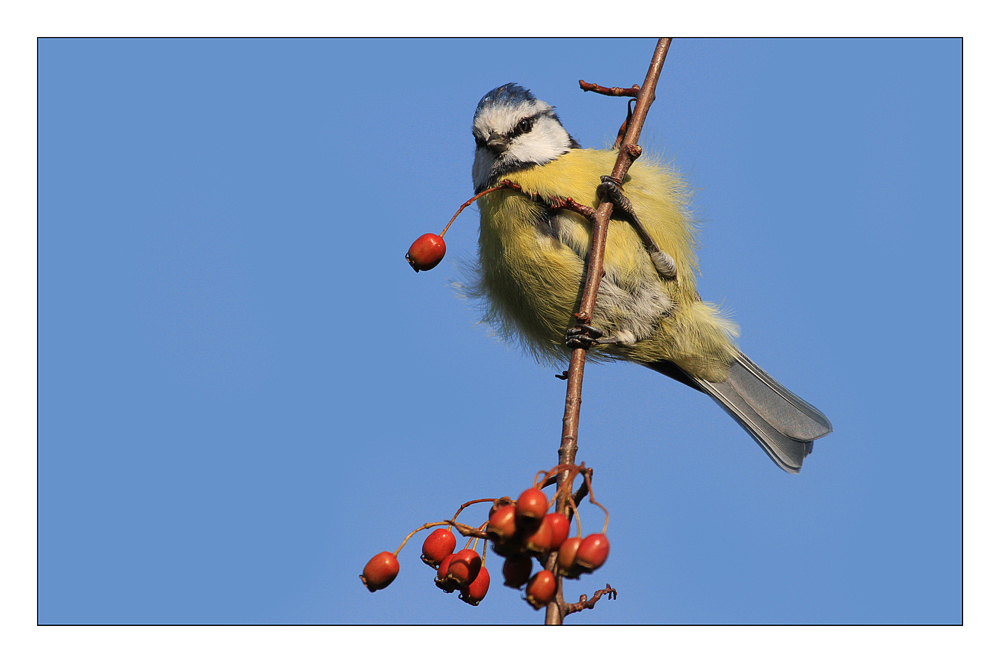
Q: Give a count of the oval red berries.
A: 14